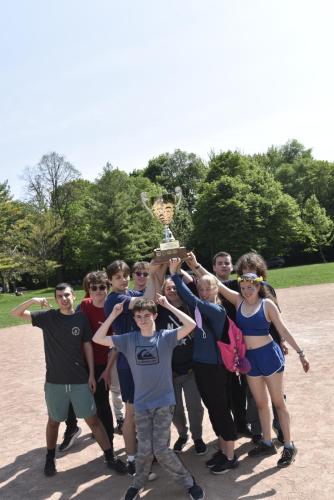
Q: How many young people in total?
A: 10